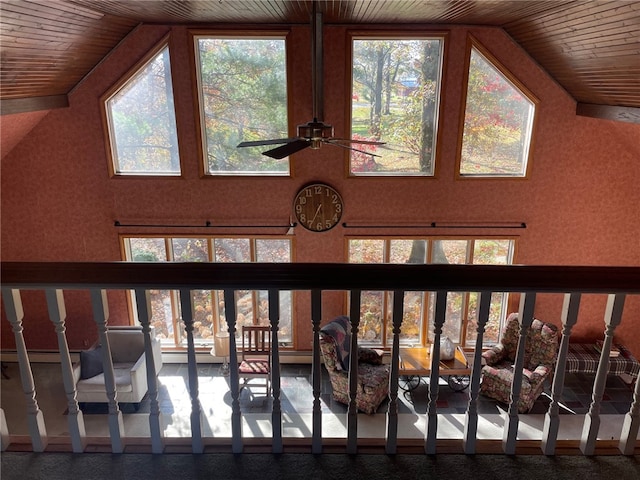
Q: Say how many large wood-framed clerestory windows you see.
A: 4